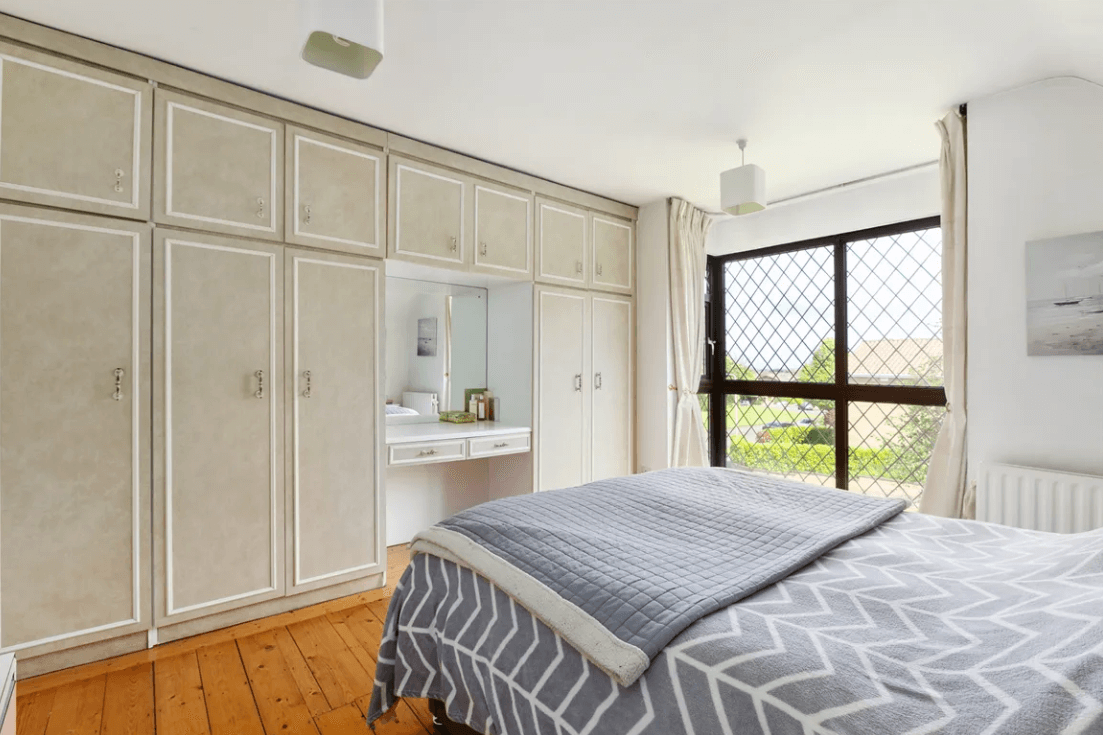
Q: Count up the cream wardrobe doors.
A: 12